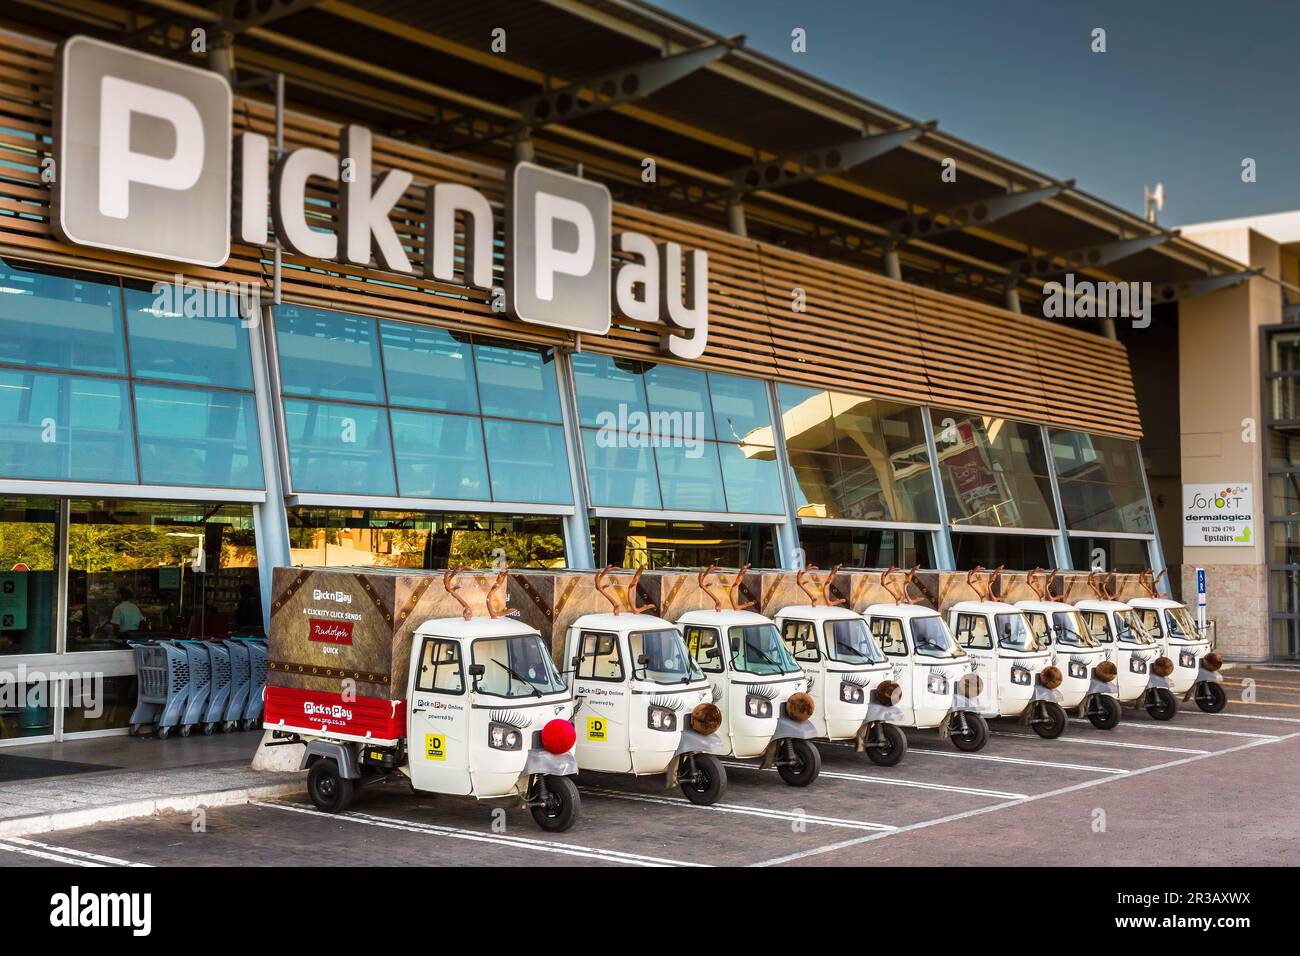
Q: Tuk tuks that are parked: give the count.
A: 9